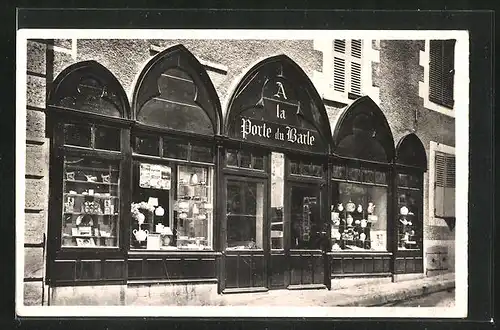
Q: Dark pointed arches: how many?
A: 5